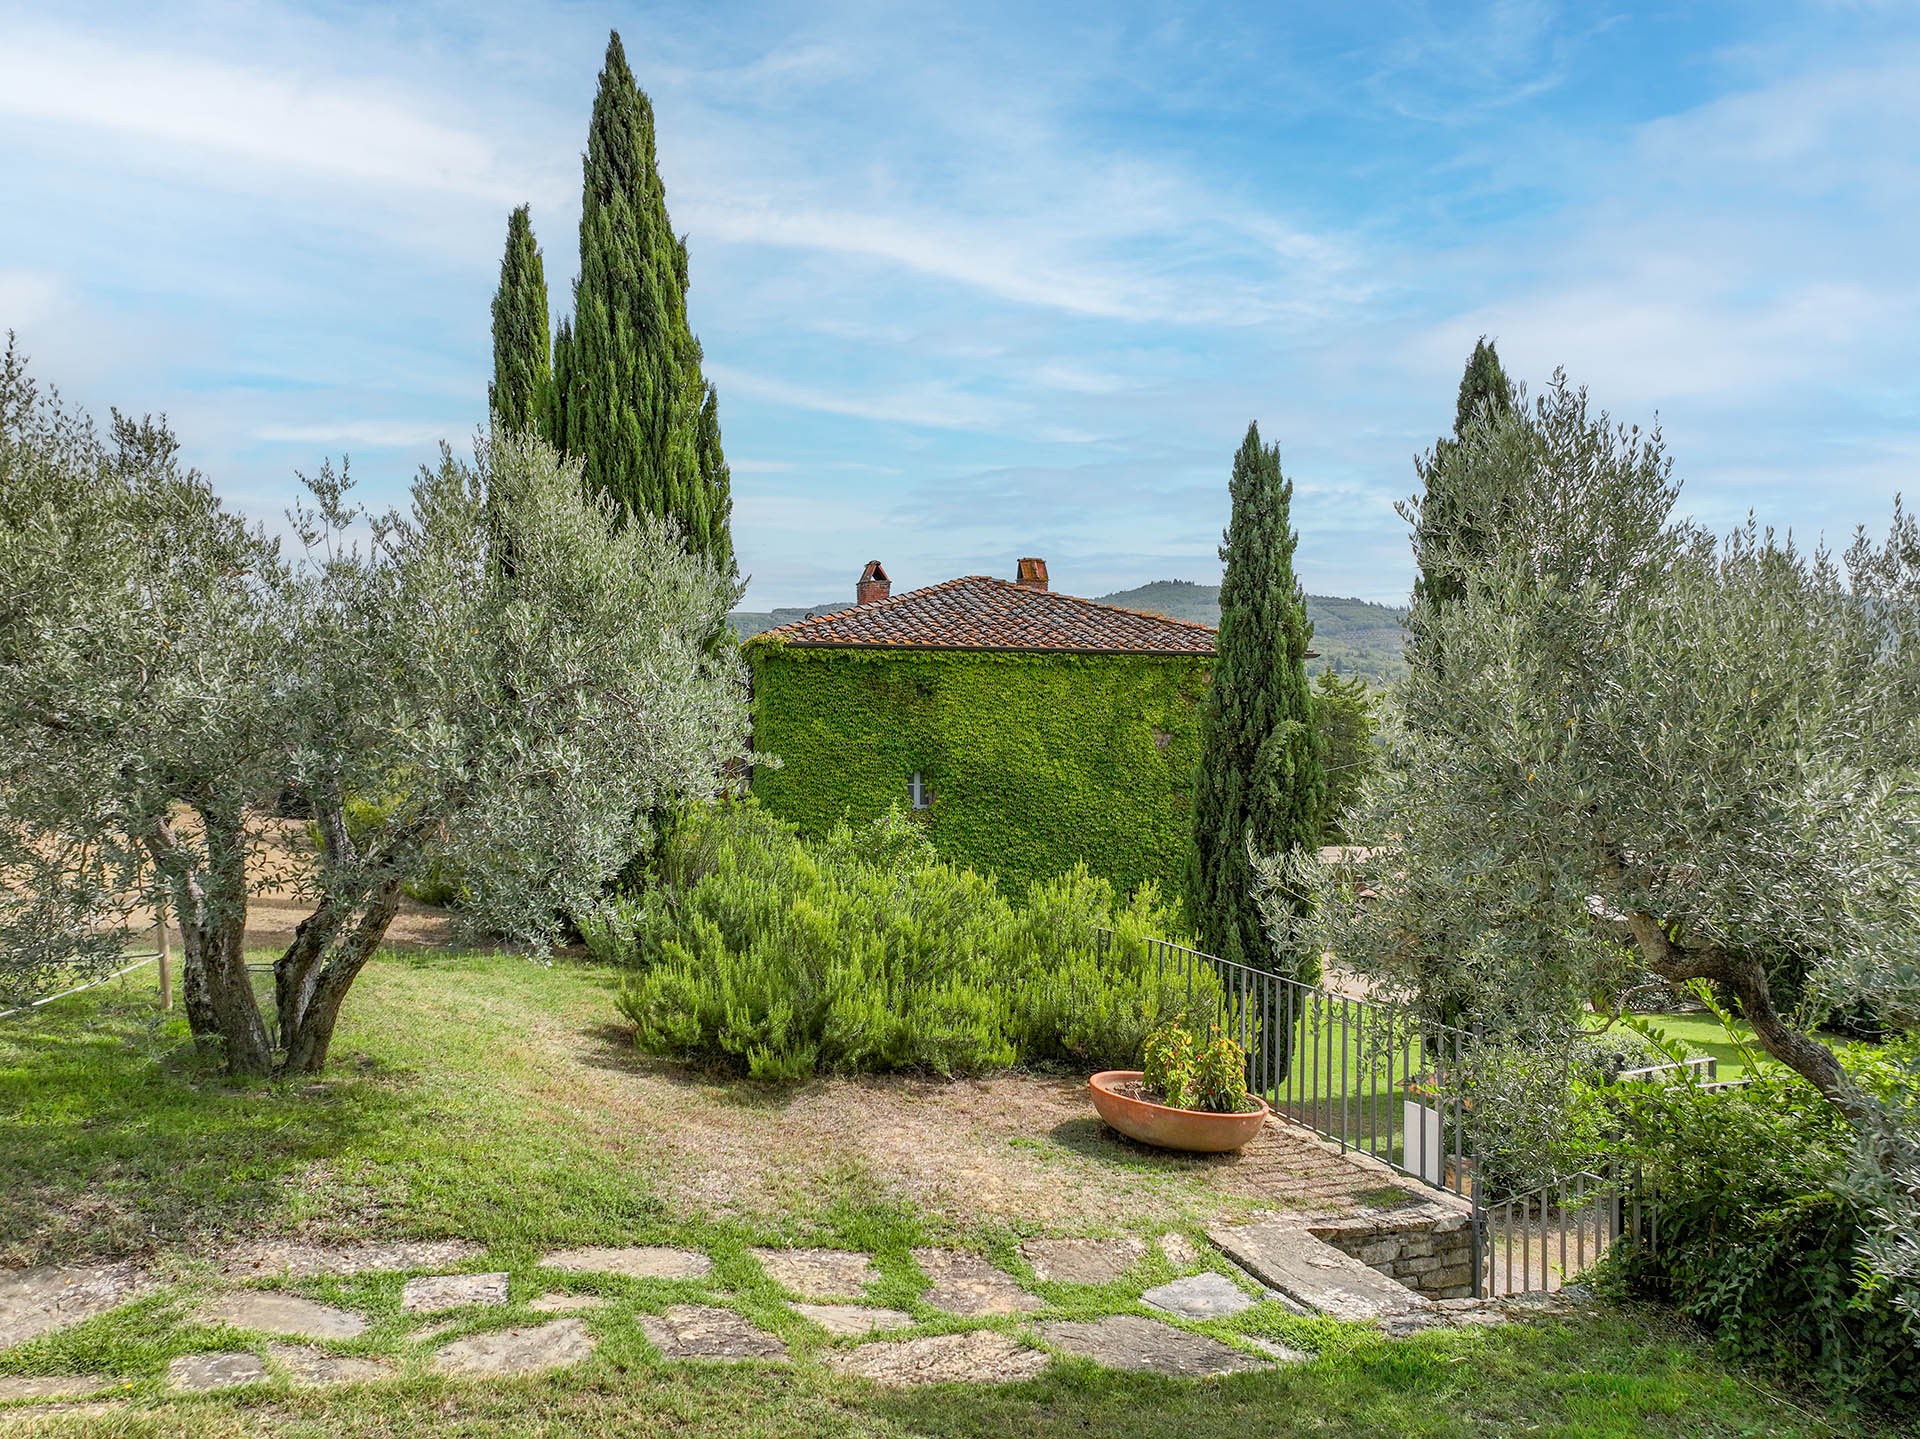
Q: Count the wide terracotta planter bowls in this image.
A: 1